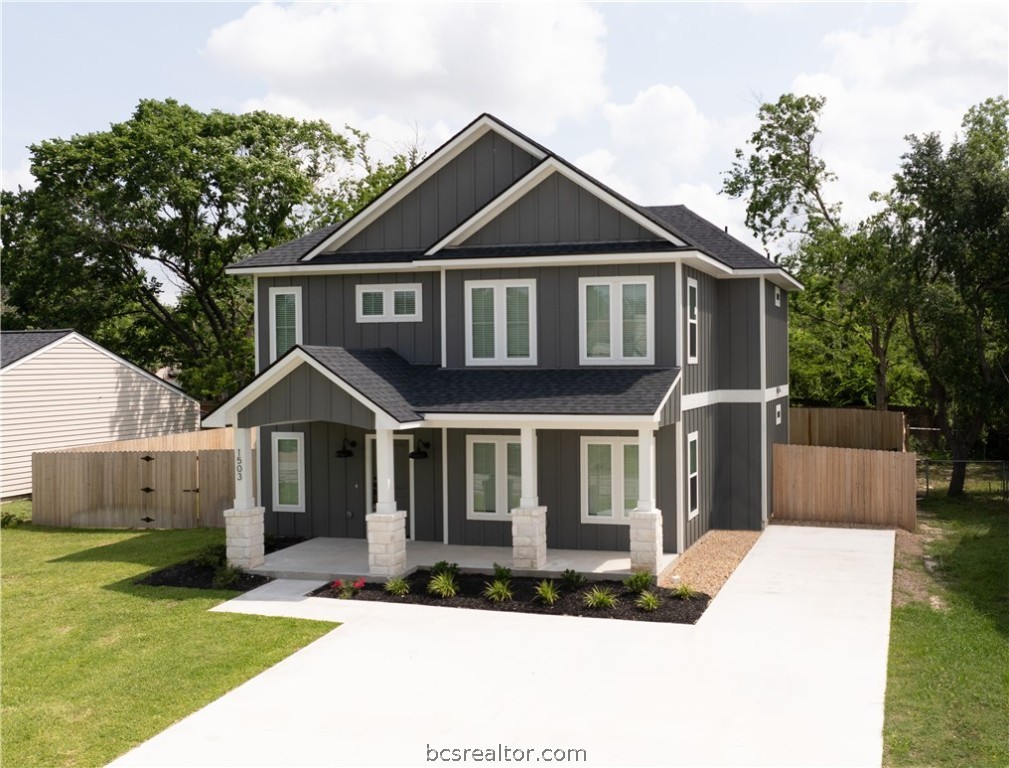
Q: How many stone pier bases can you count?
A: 4